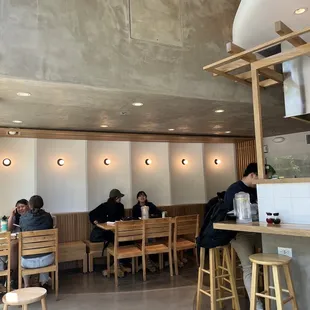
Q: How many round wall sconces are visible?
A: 6